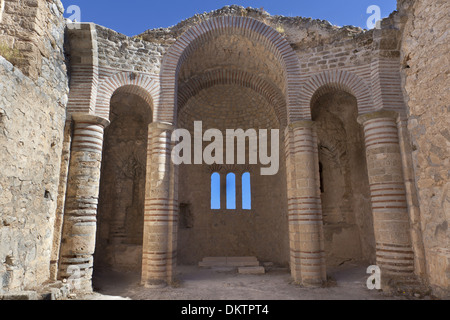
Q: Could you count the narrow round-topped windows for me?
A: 3